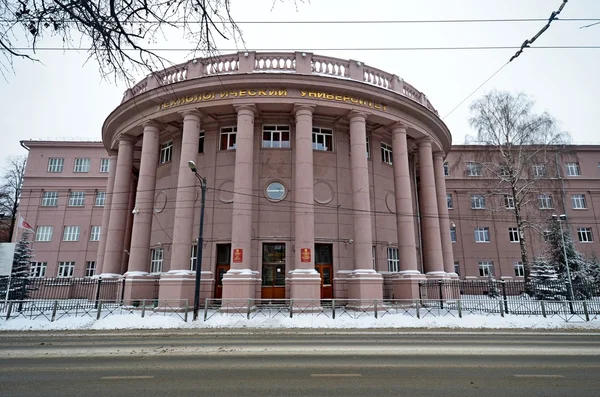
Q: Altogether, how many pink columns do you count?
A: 10